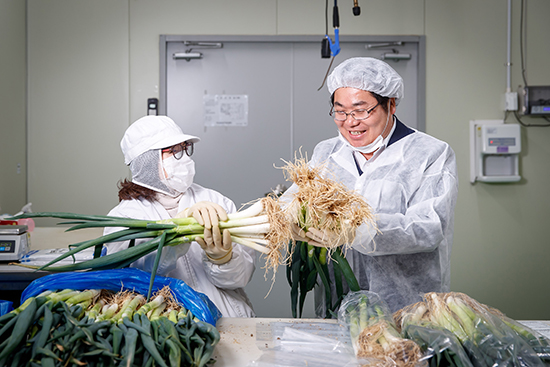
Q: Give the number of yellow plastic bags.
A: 0